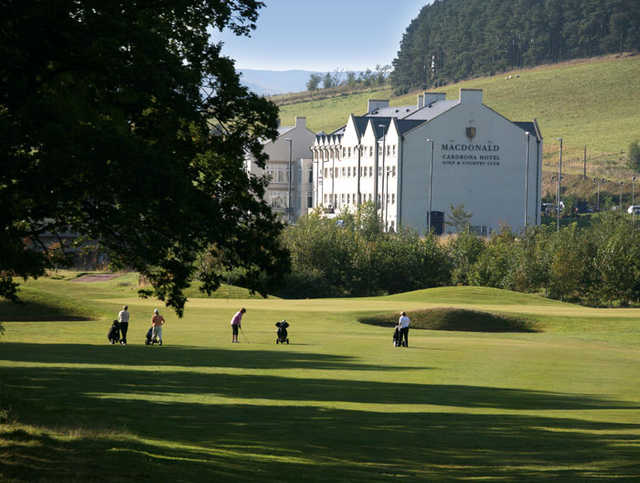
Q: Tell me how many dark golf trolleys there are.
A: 4